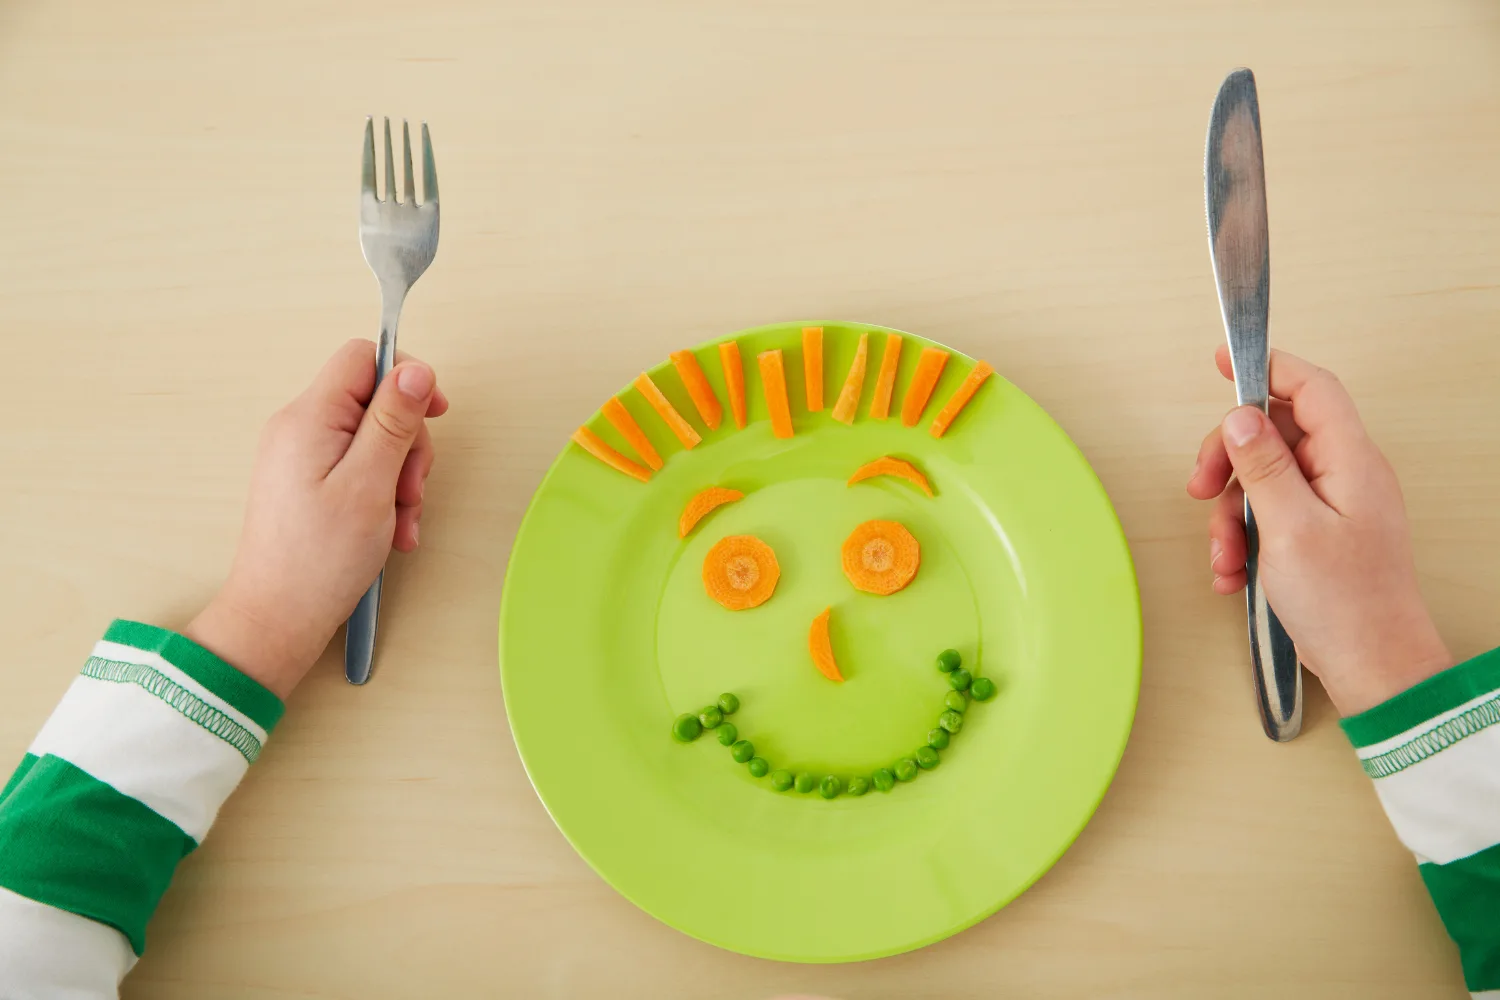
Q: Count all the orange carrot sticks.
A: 11